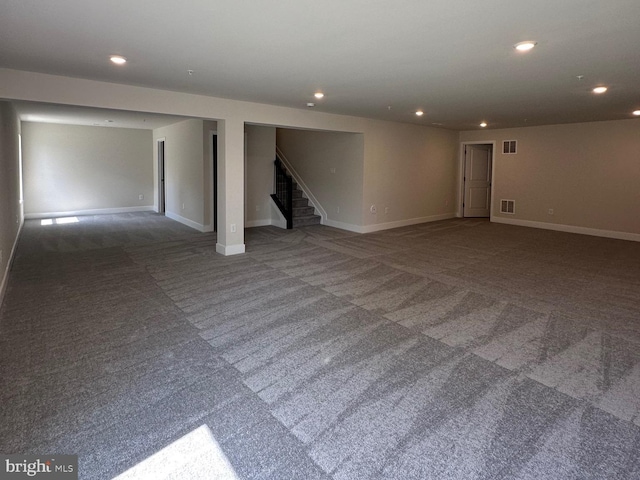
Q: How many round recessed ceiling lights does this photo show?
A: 7